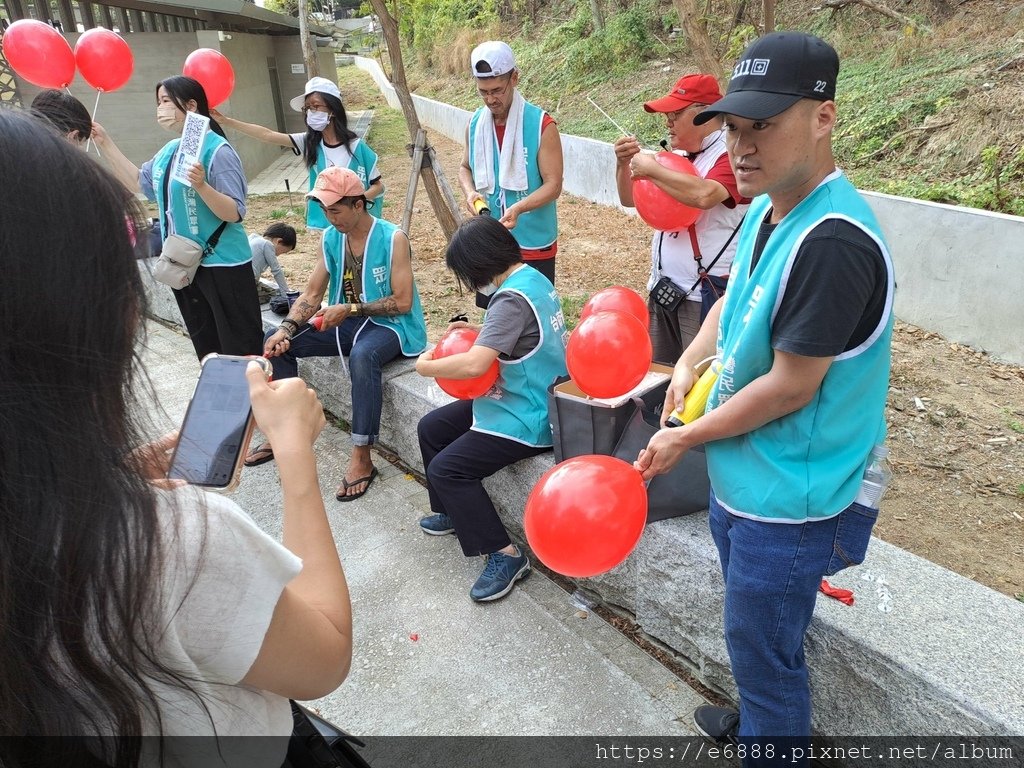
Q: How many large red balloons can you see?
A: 8